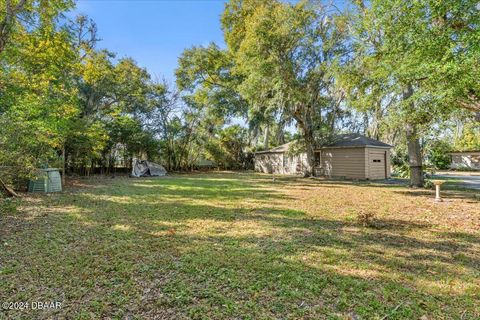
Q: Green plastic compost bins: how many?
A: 1